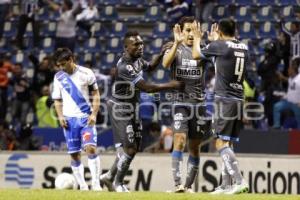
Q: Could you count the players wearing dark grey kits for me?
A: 3